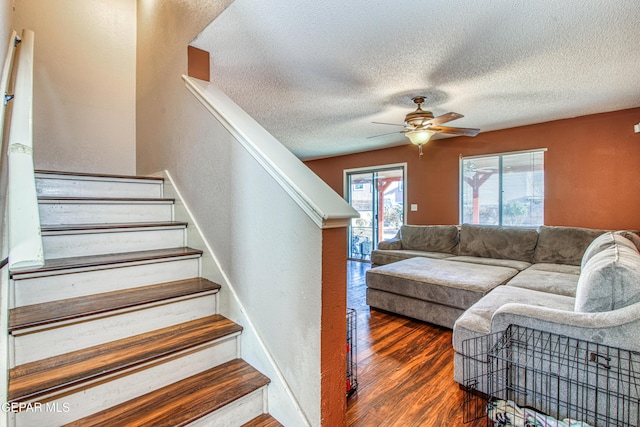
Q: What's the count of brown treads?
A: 8